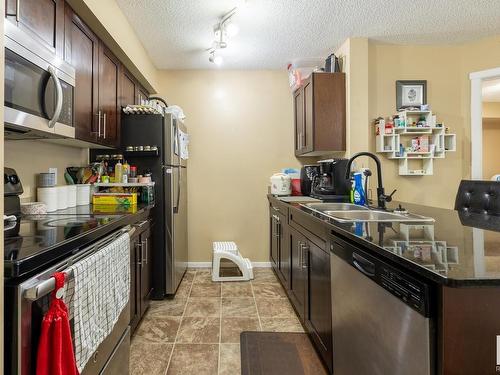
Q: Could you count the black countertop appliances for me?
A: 2